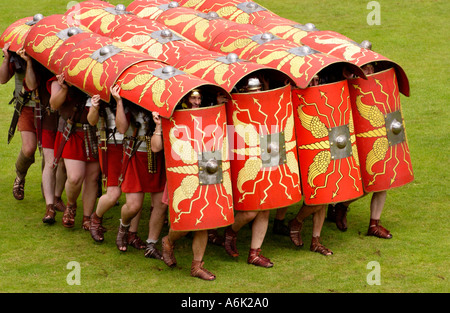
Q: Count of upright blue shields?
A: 0